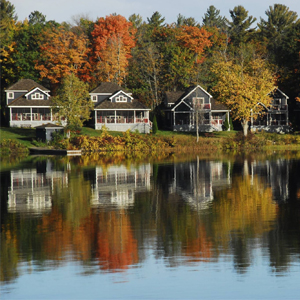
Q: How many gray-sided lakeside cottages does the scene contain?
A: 4